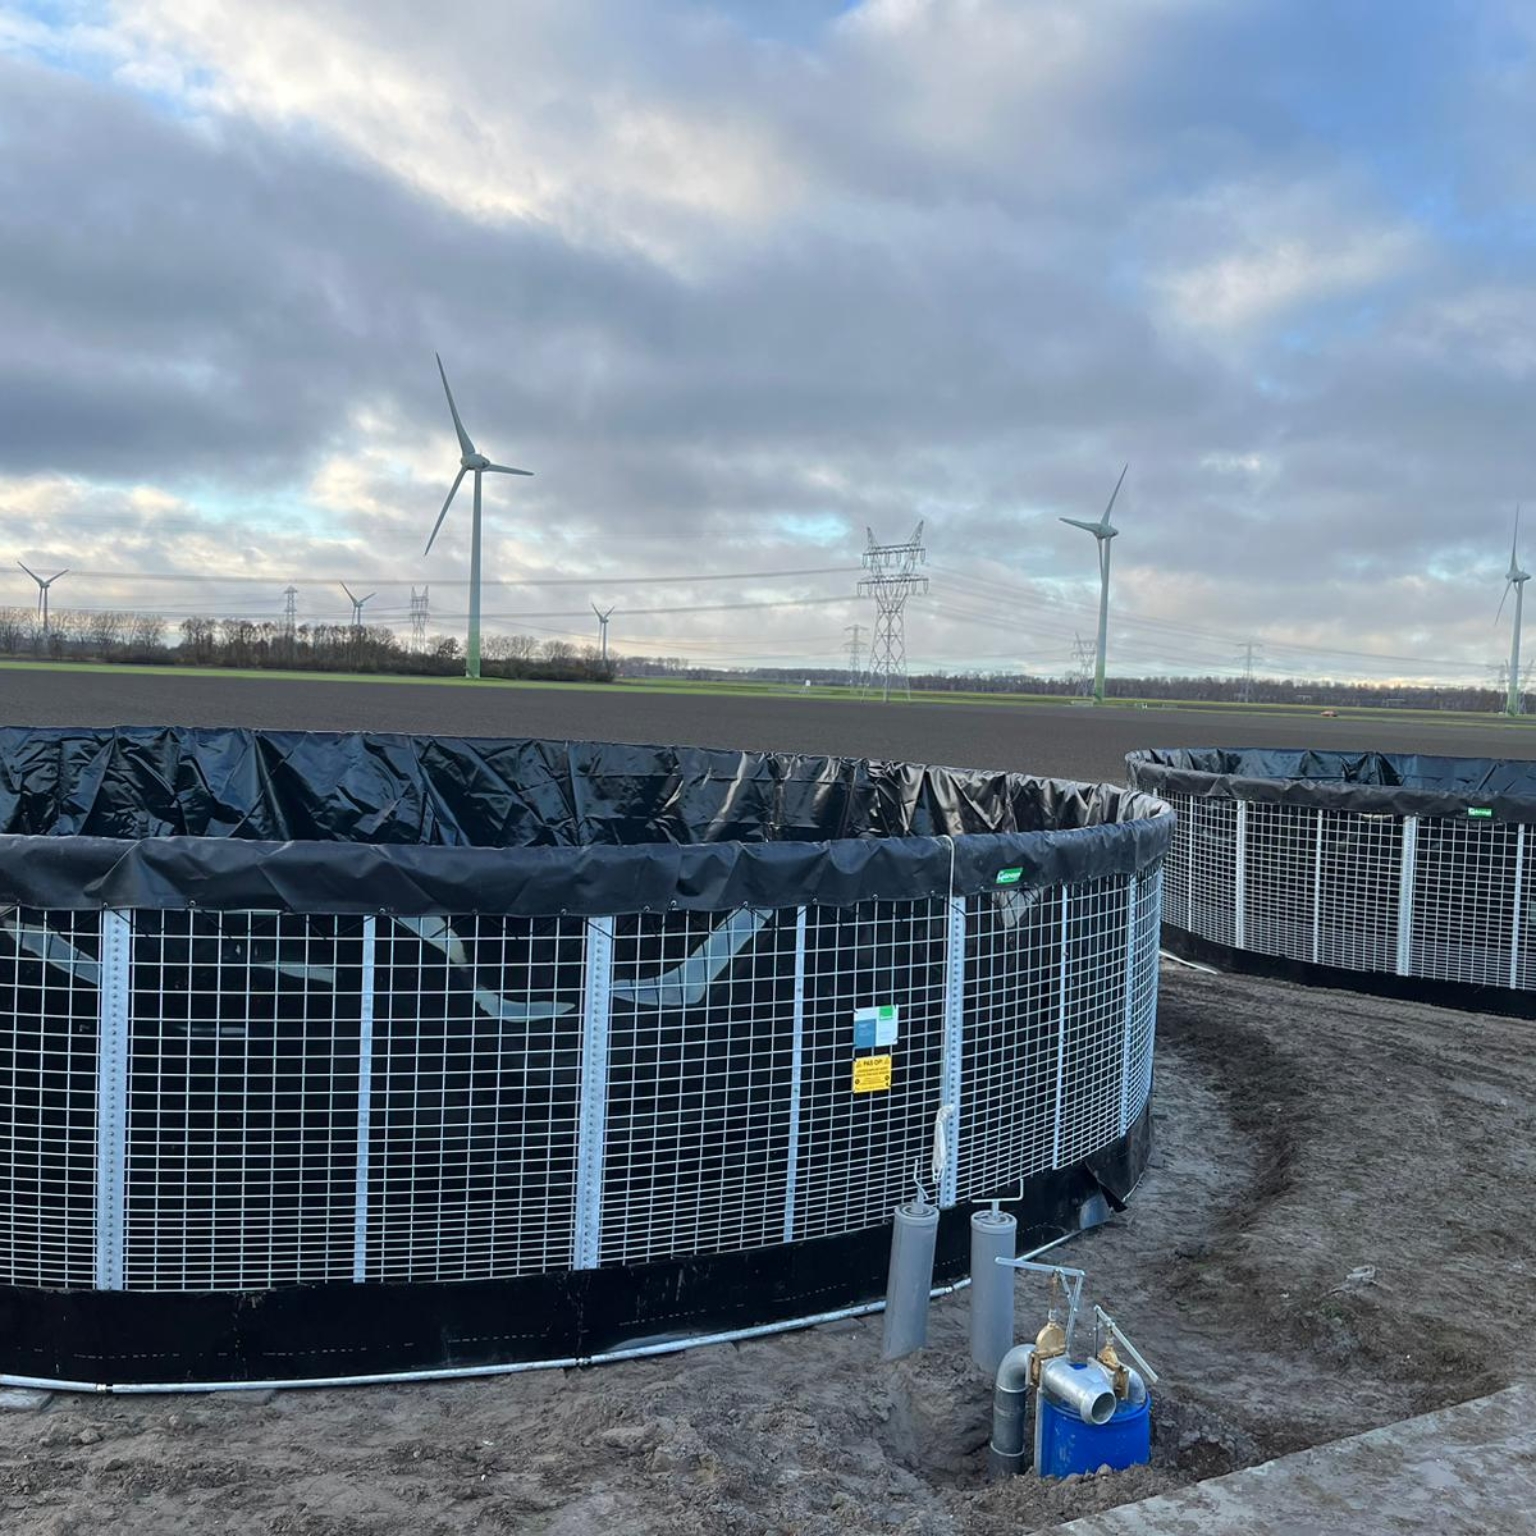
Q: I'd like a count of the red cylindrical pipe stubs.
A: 0